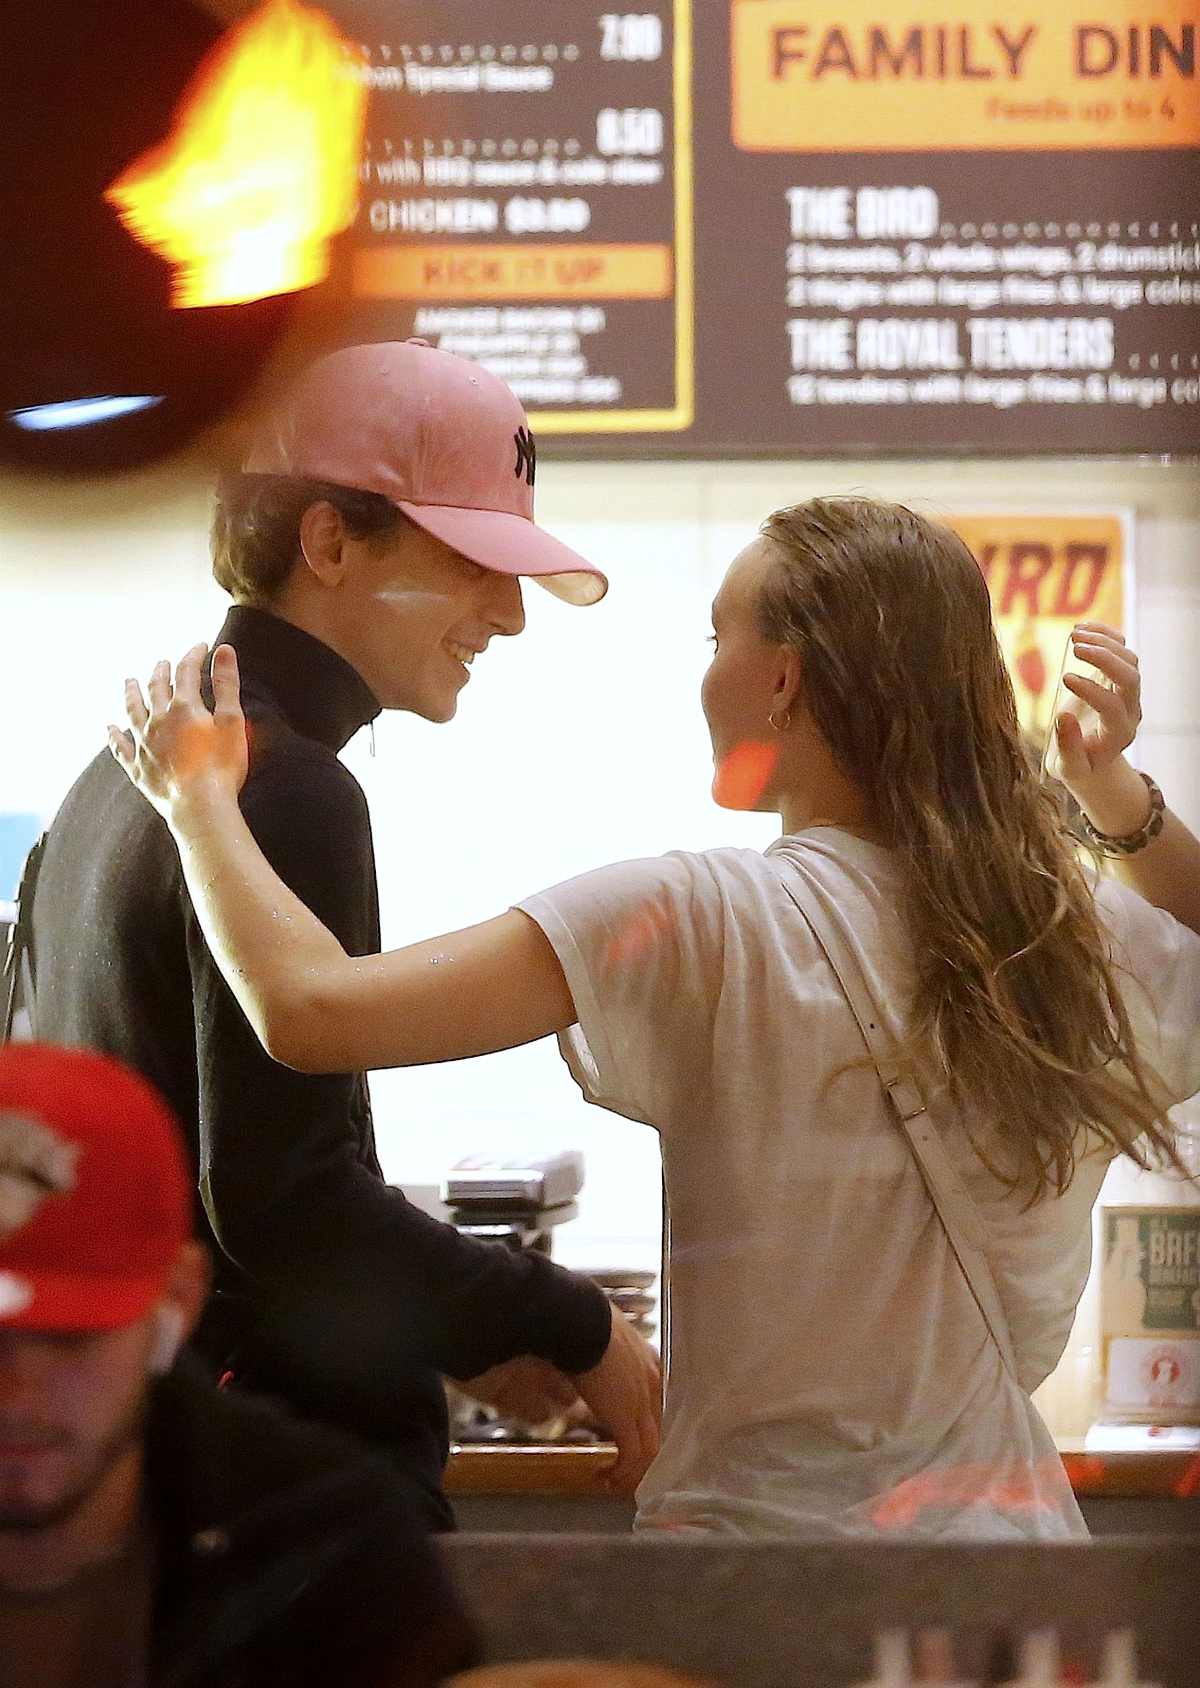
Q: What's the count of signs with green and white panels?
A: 1